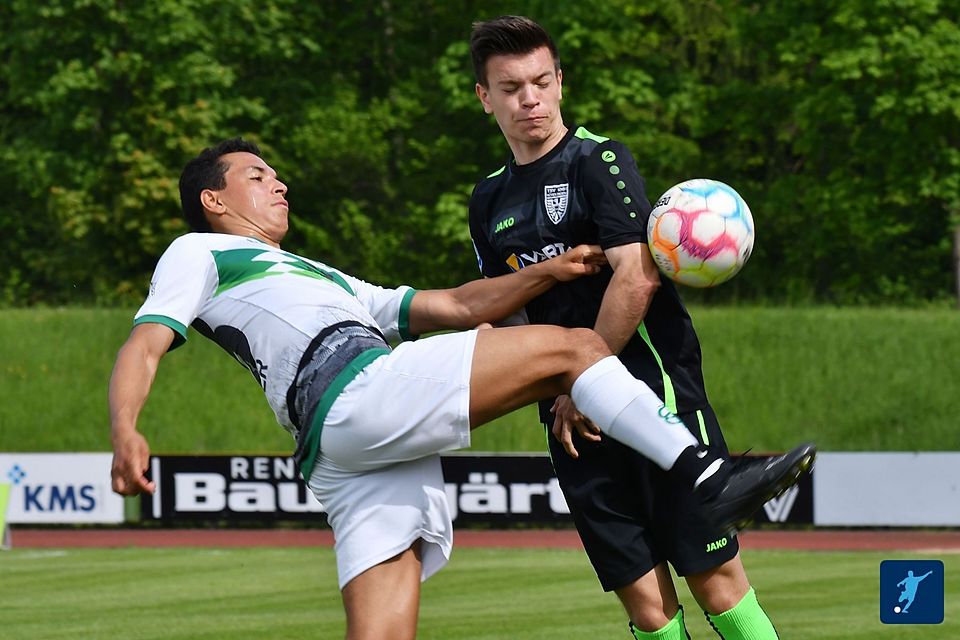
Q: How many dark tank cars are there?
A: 0